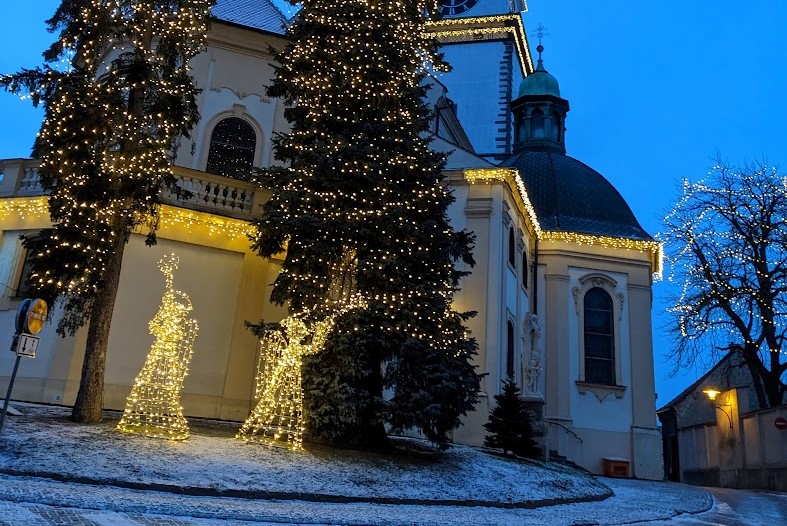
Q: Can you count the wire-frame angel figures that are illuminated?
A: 2